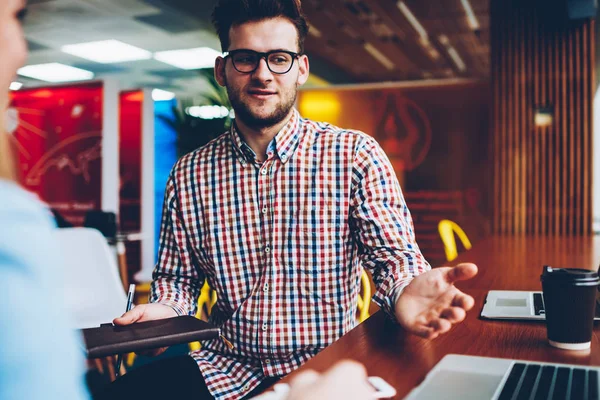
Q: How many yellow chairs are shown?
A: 2